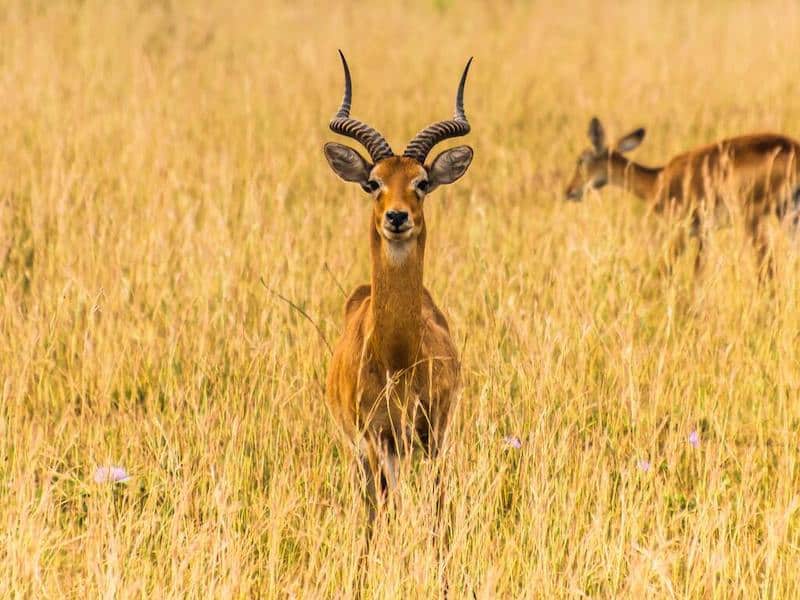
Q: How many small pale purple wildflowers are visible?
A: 4